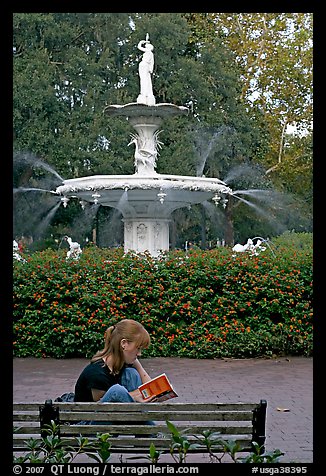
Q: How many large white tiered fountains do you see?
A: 1